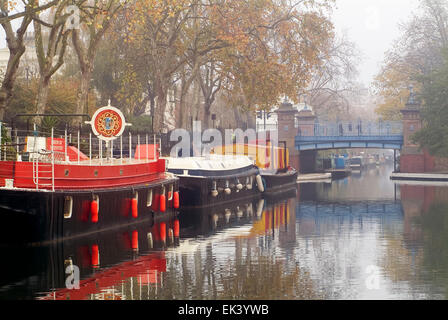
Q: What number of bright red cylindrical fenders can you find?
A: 4